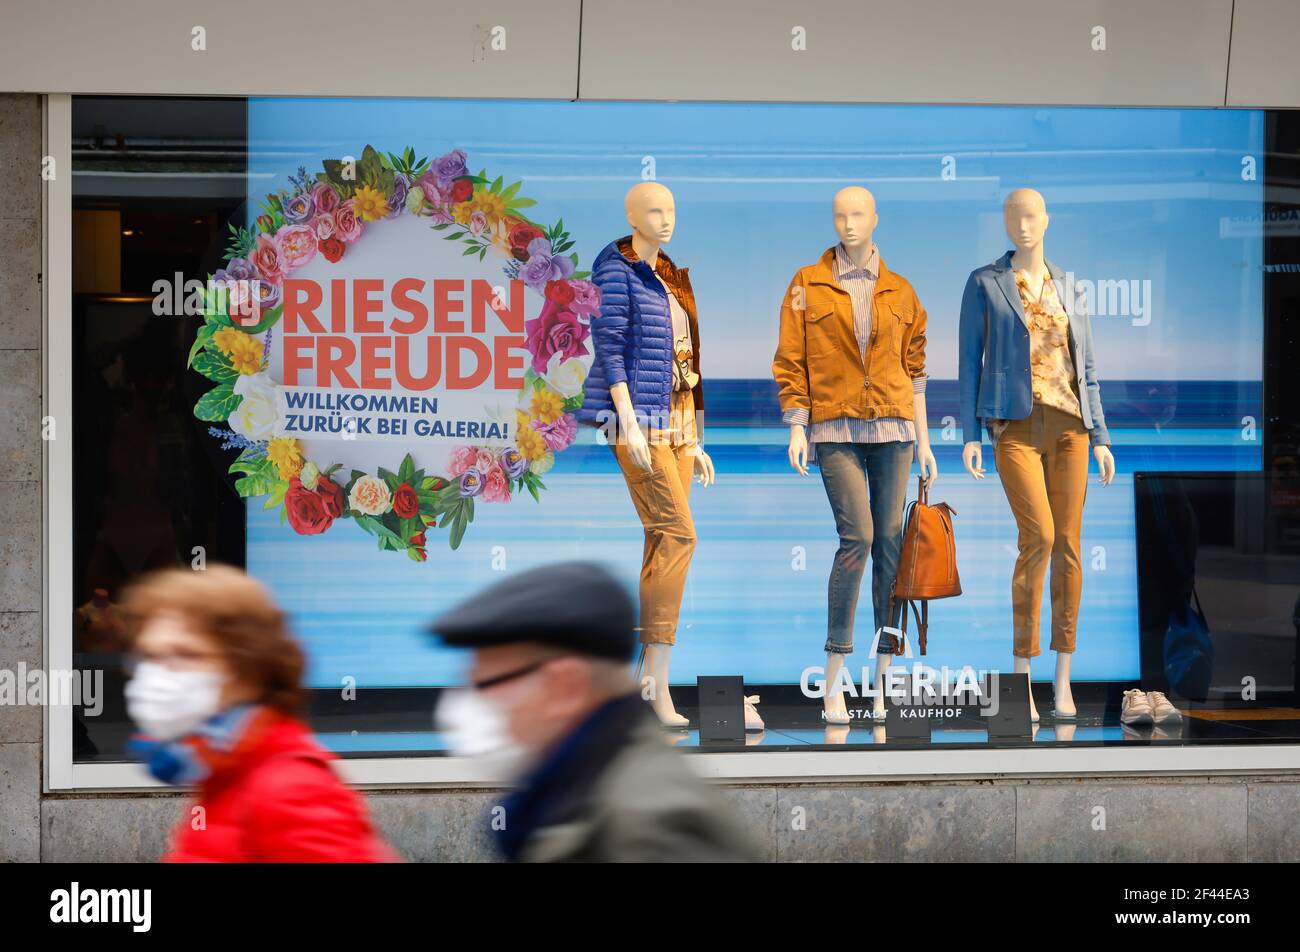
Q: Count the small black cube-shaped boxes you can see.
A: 3